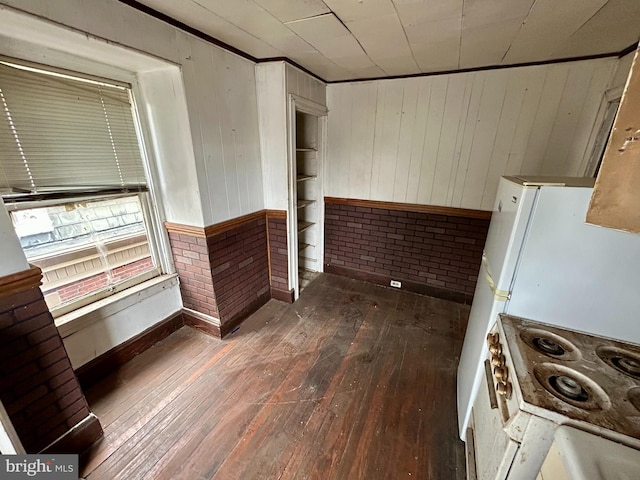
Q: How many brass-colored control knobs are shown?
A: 5